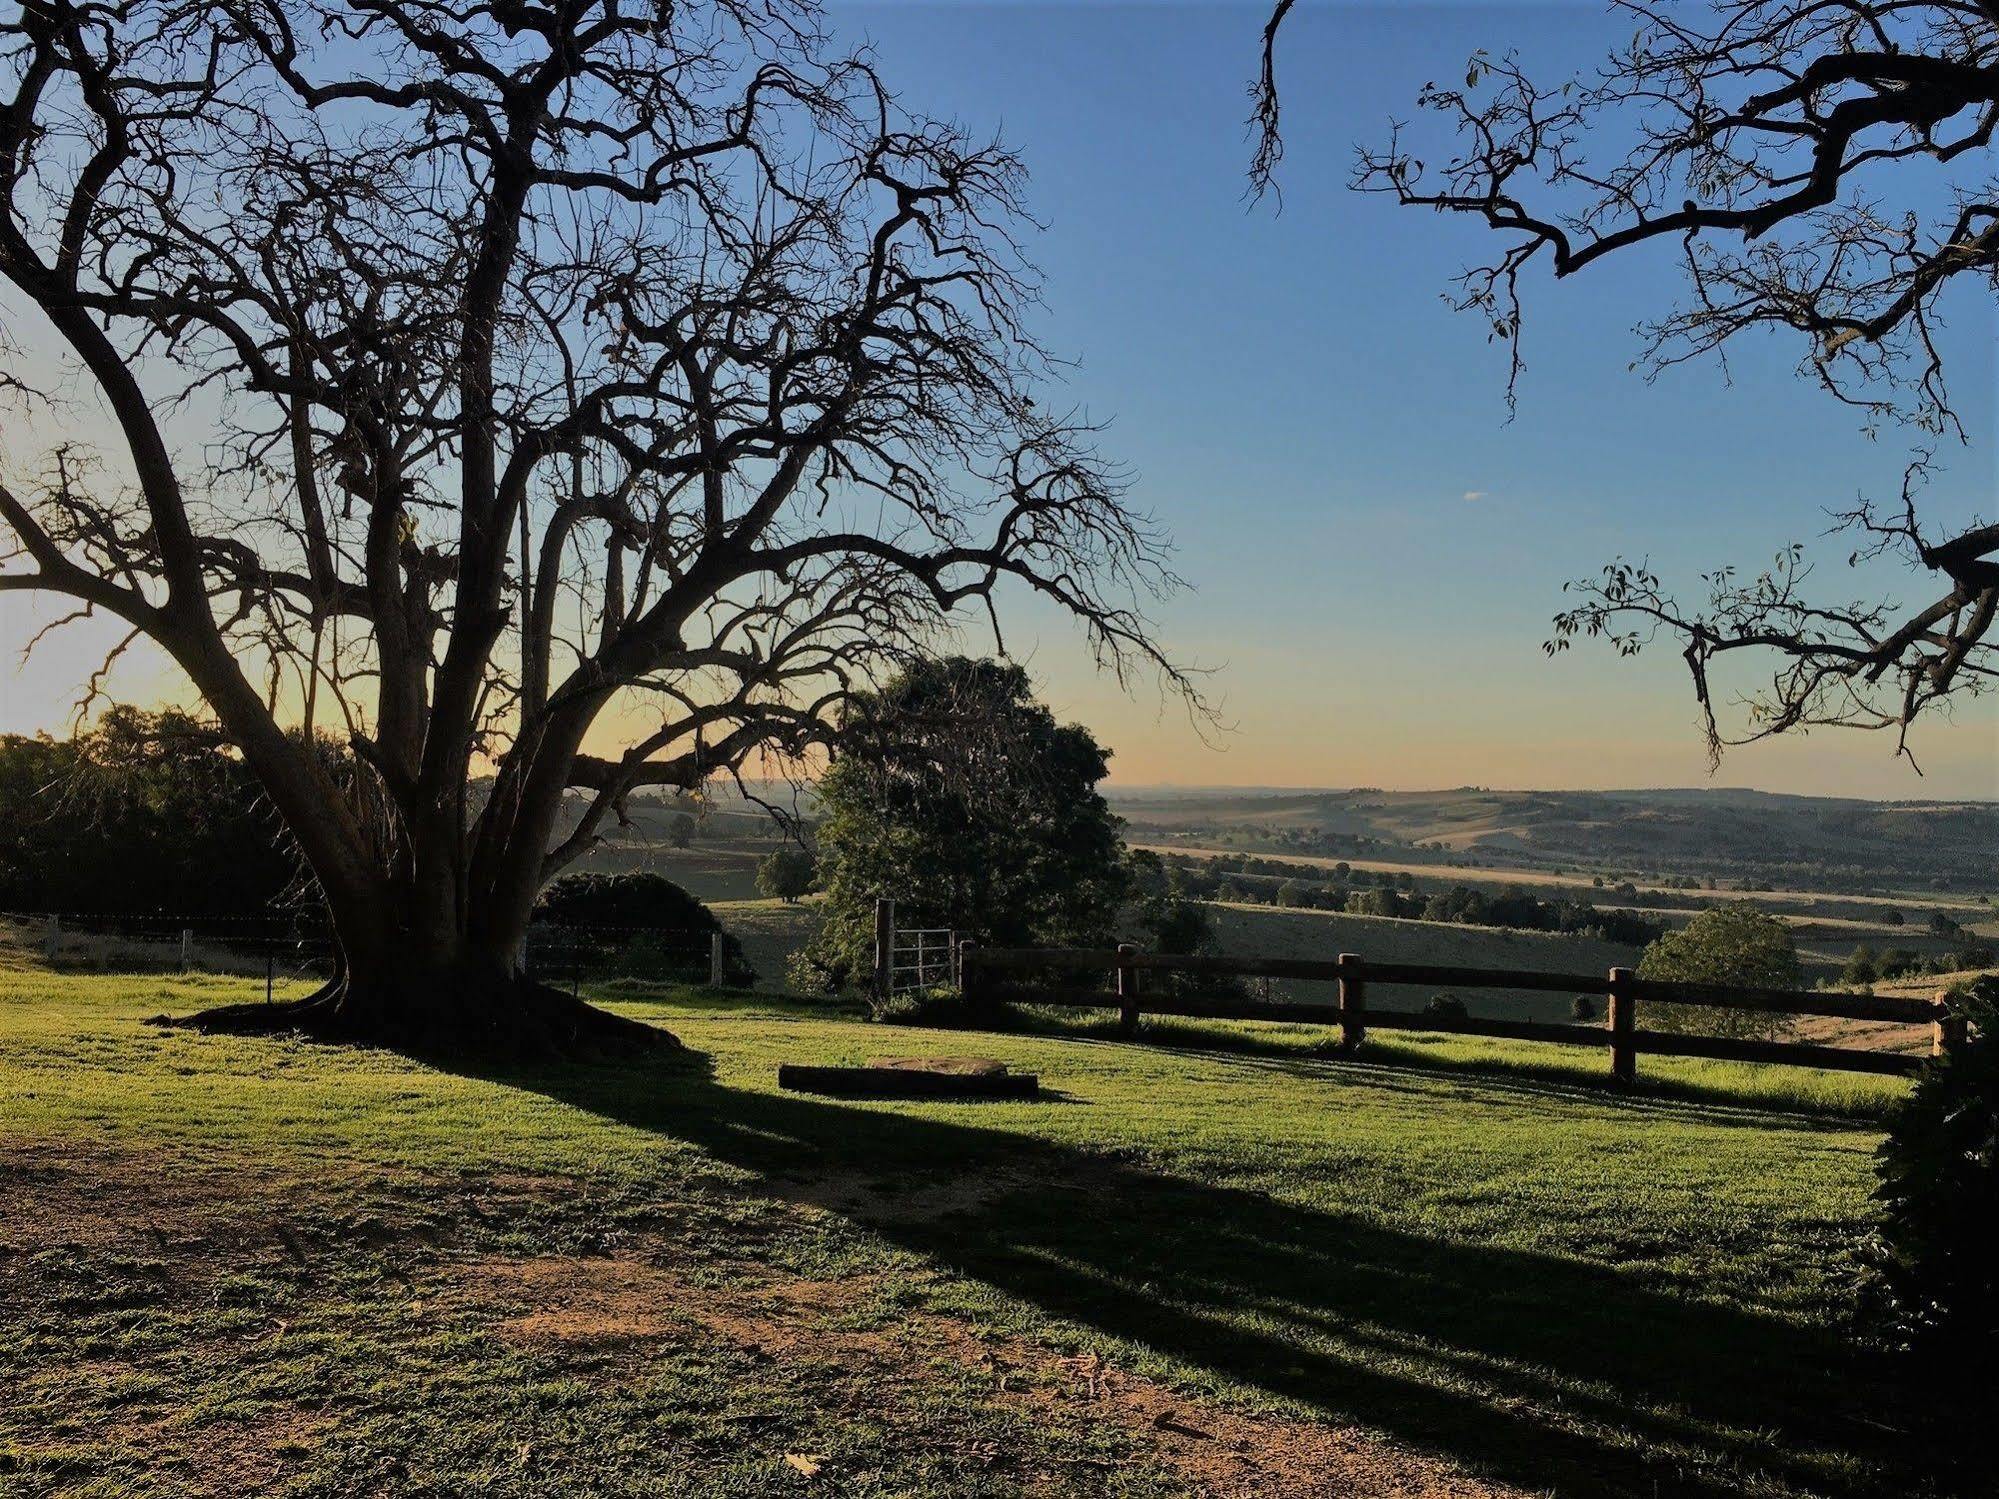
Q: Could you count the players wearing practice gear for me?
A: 0